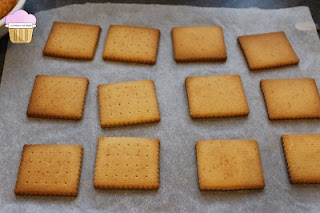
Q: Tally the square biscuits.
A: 12